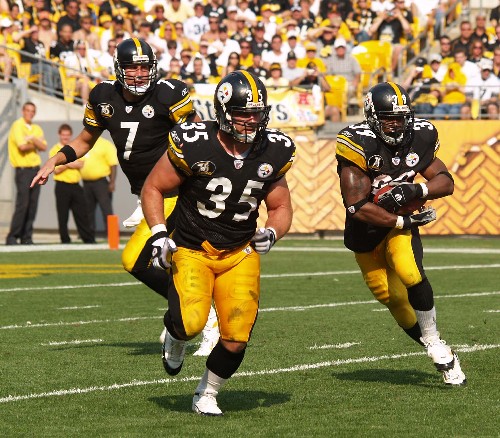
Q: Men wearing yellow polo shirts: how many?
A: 3